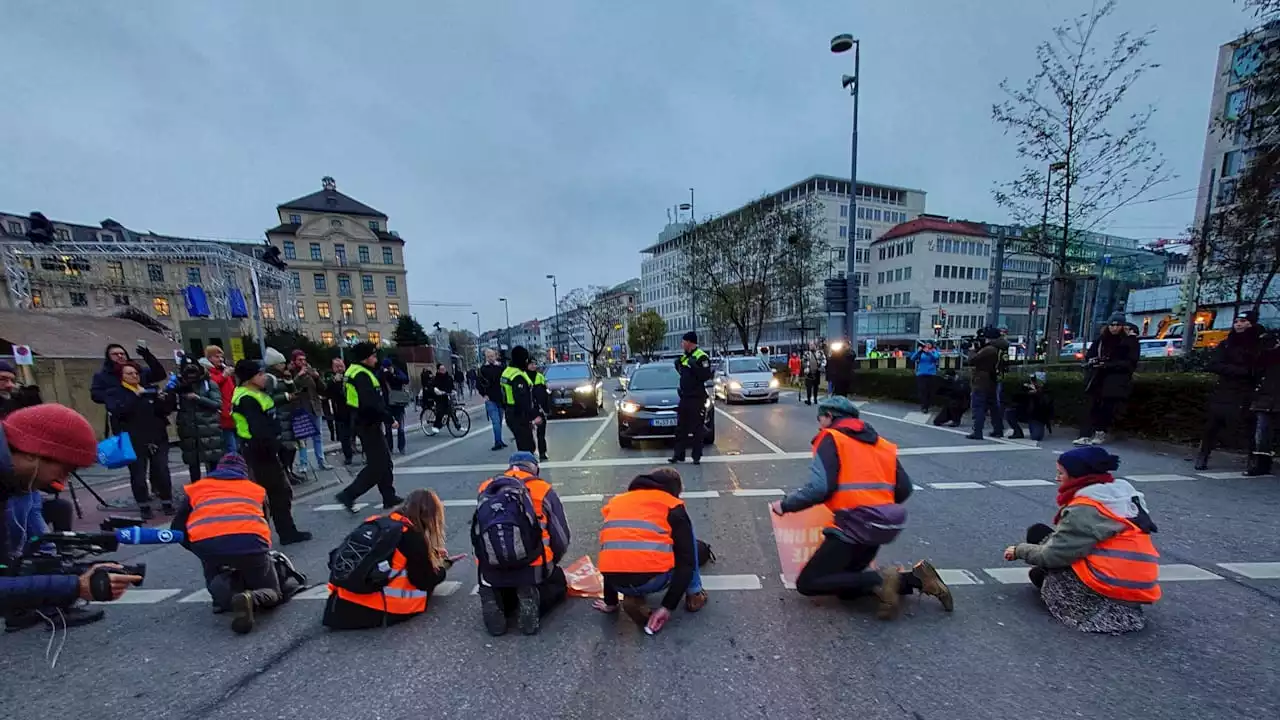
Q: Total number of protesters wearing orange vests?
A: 6